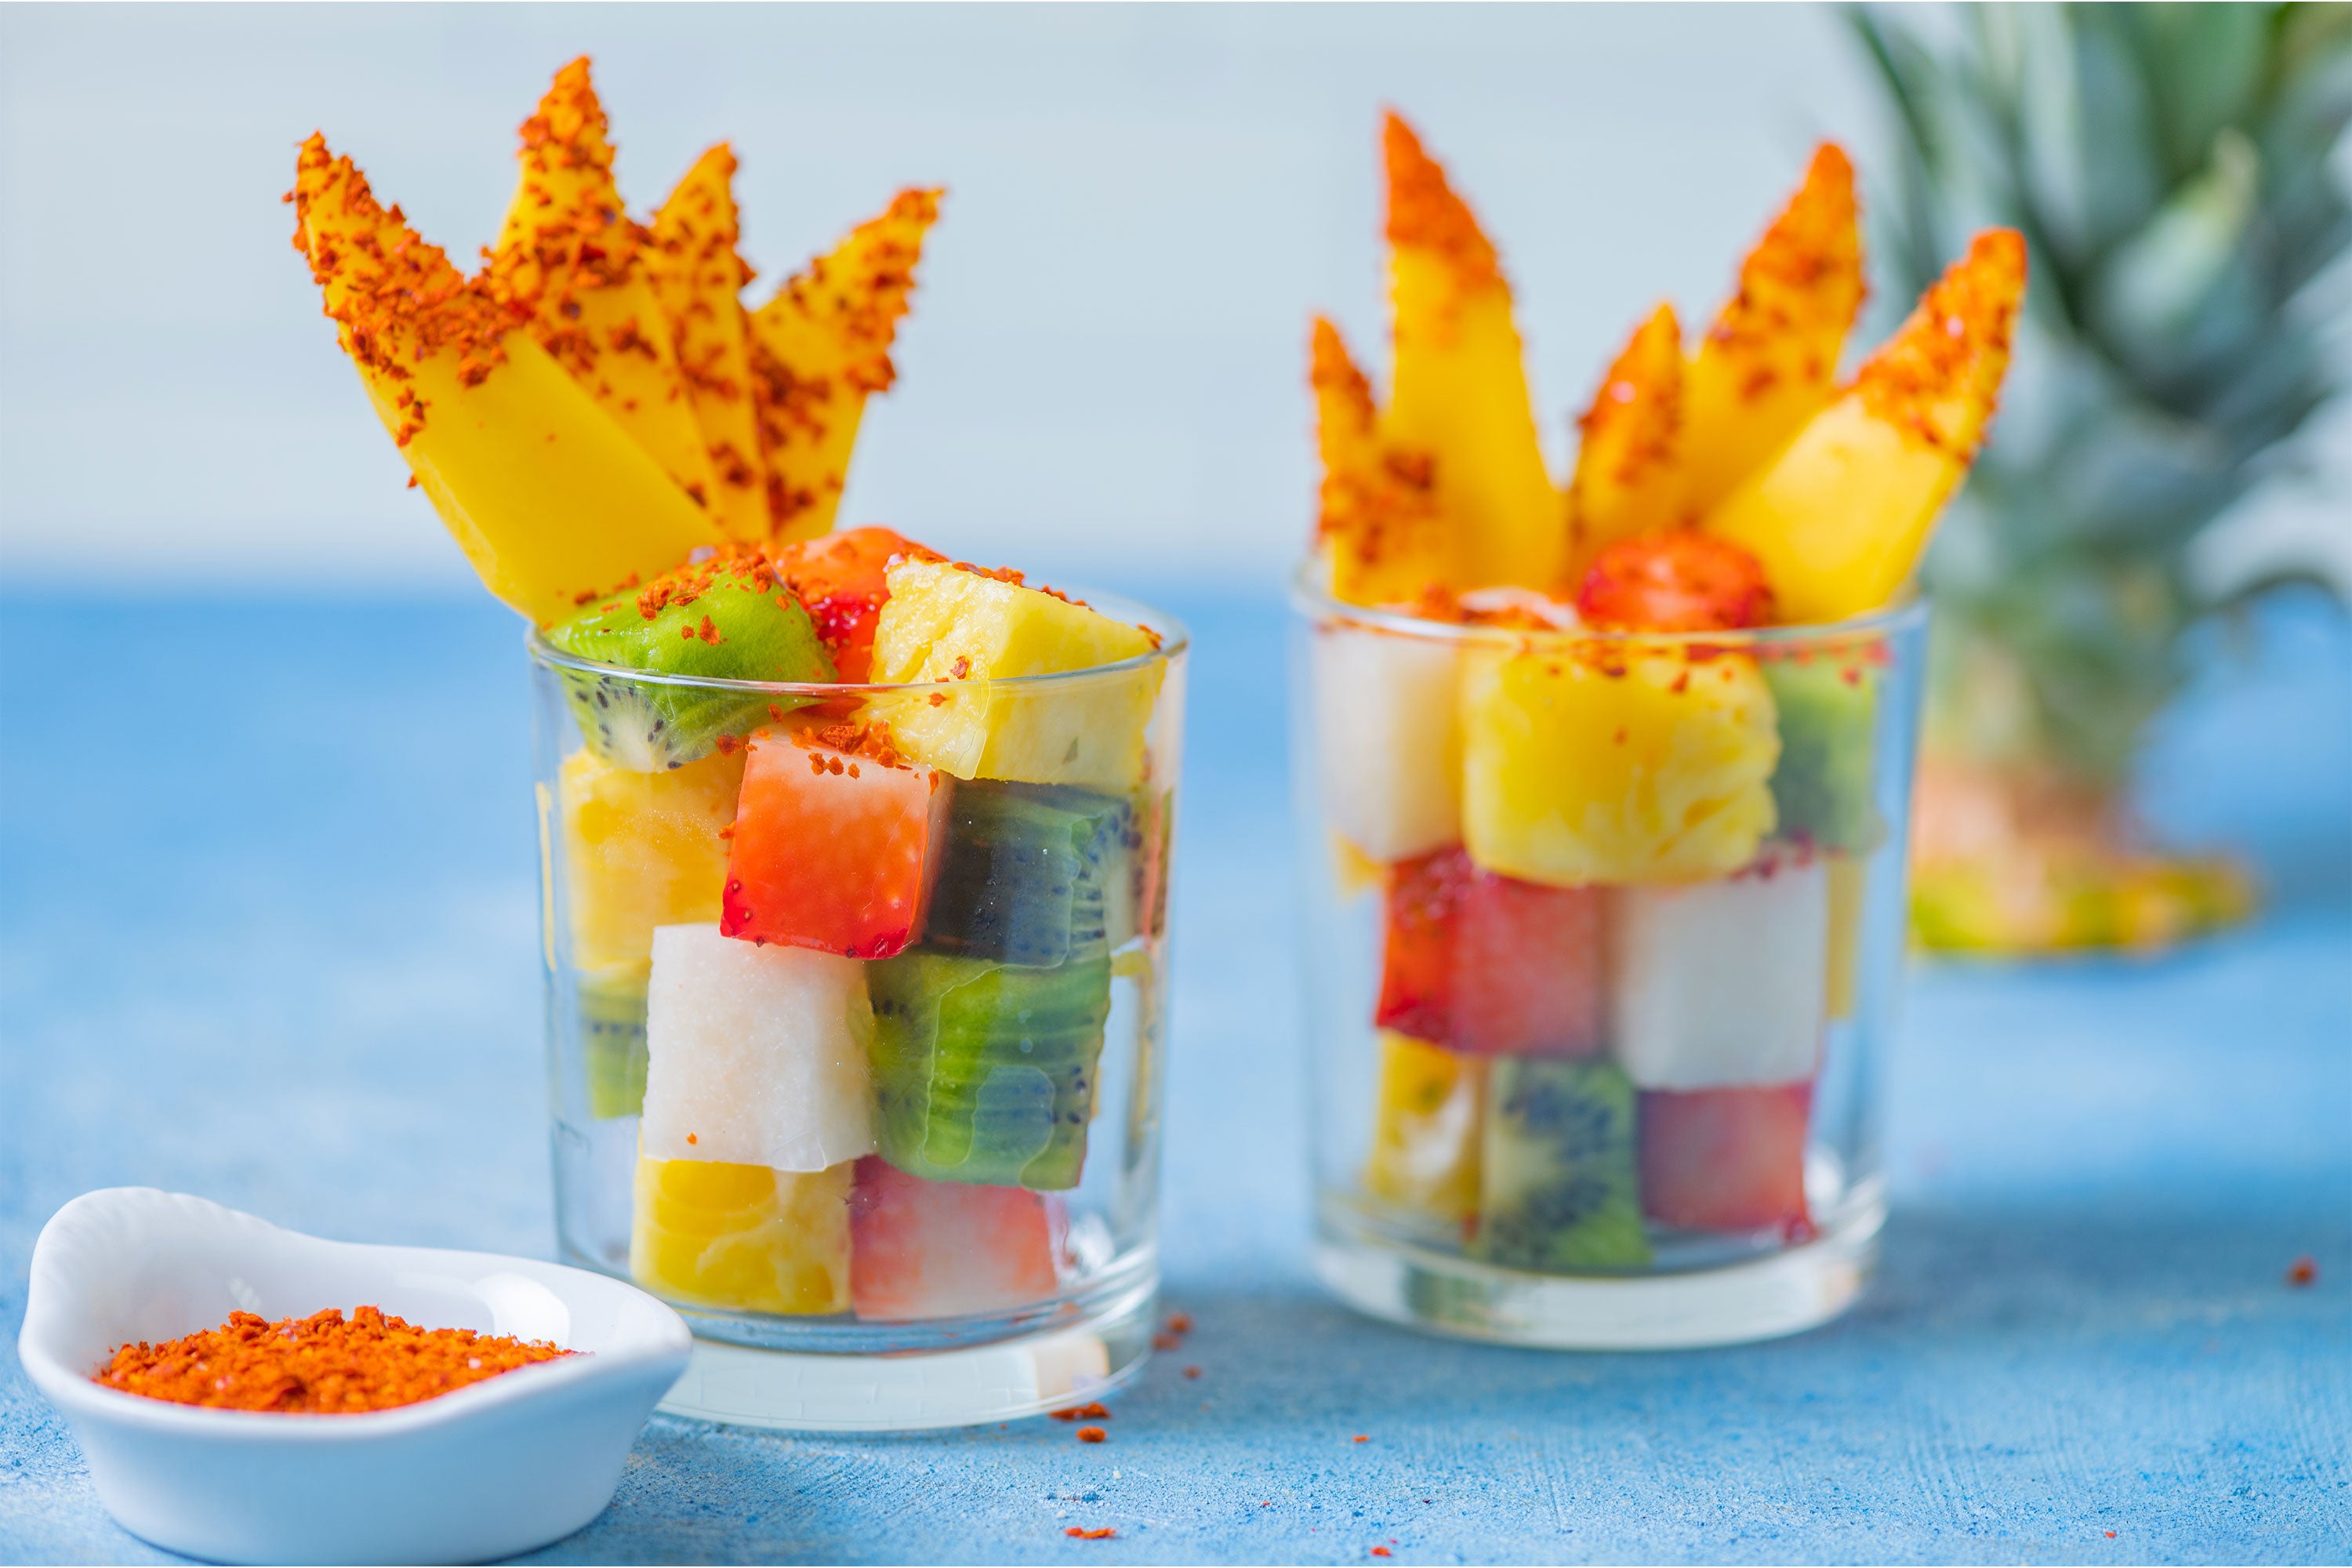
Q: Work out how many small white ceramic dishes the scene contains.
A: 1